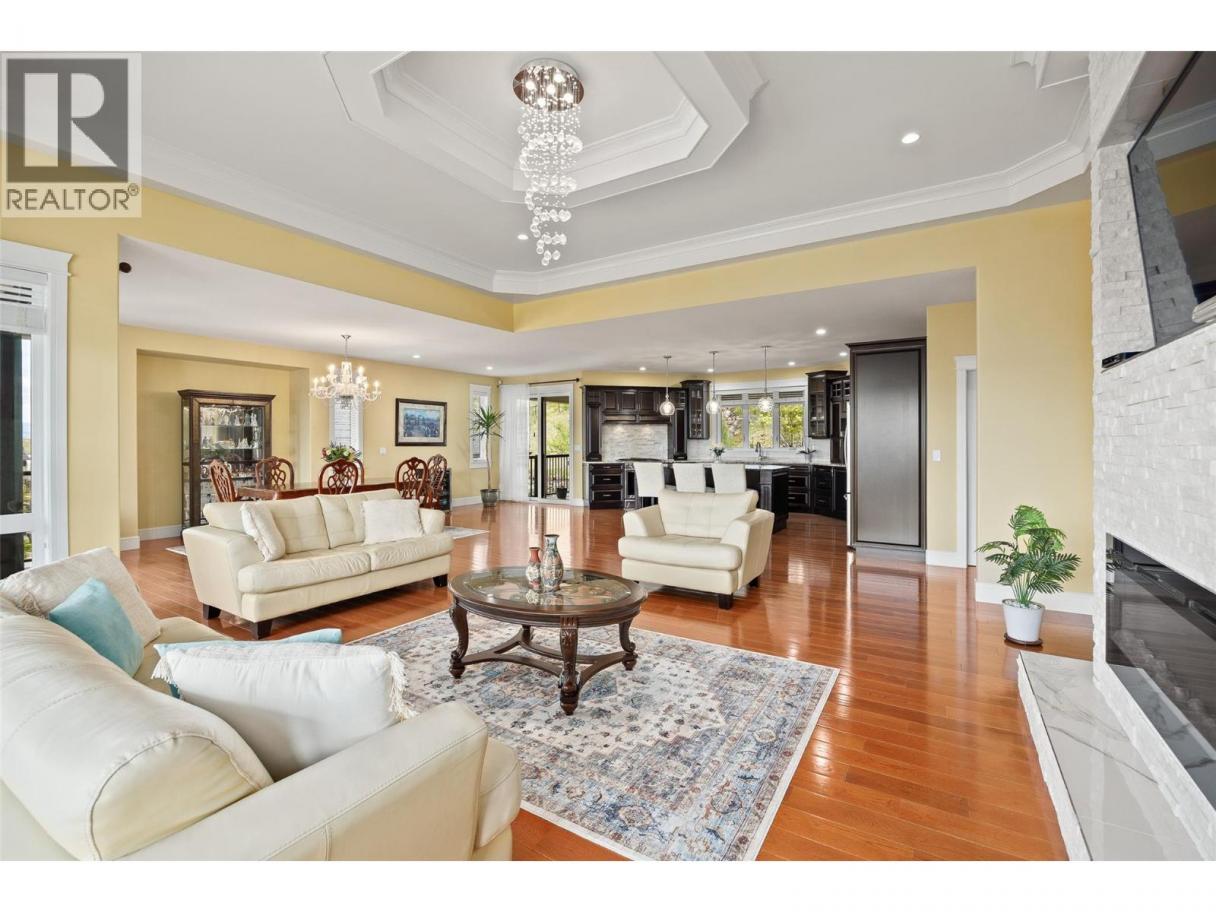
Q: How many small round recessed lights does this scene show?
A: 9